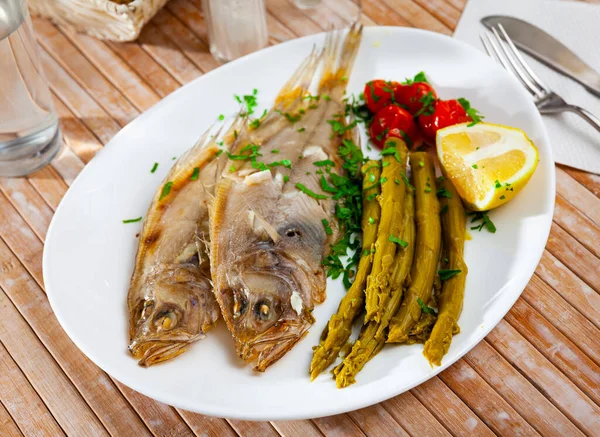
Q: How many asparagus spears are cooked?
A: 5